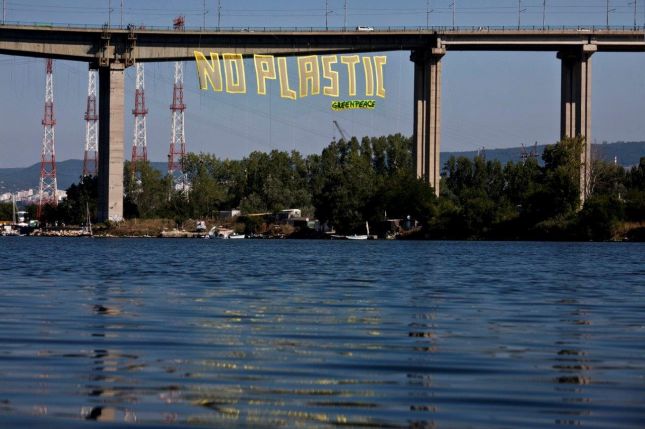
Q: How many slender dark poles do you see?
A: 13